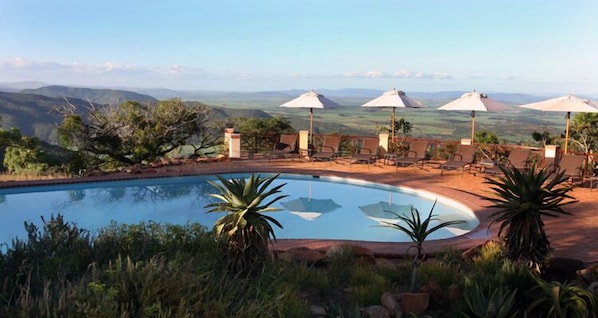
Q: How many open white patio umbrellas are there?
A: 4